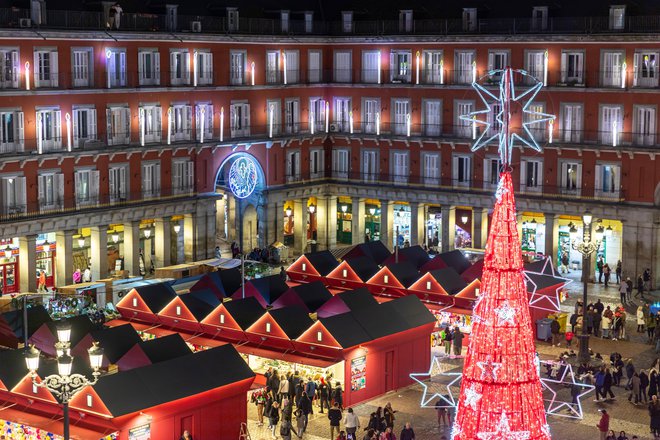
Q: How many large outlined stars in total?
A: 4